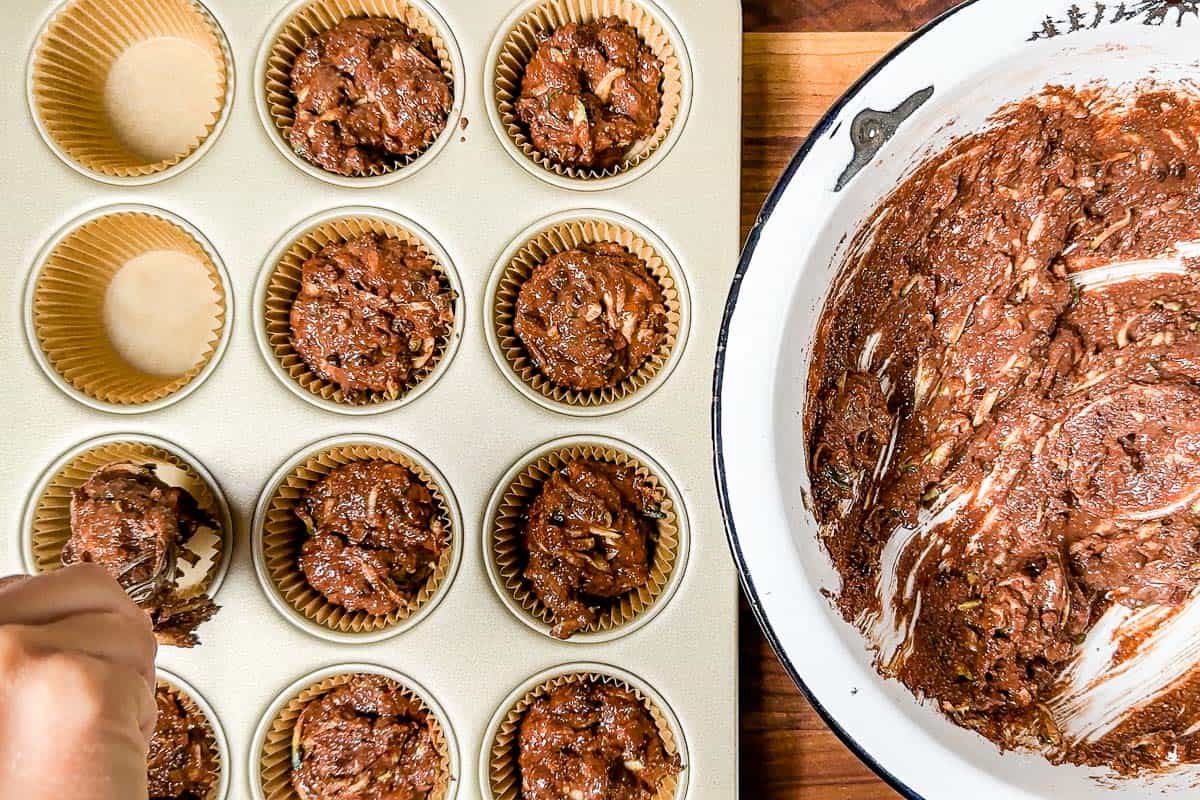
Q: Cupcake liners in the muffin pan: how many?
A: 12